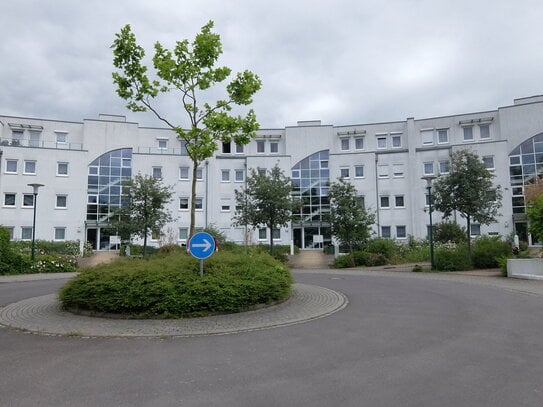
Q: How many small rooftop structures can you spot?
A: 3